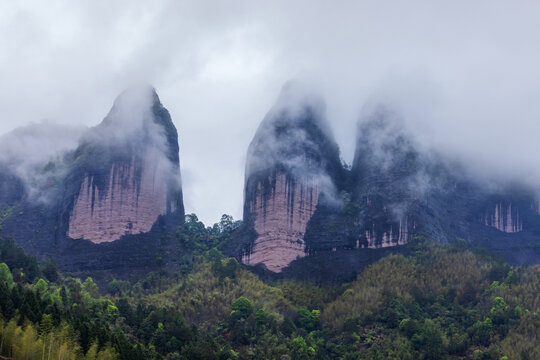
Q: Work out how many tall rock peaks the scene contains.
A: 3